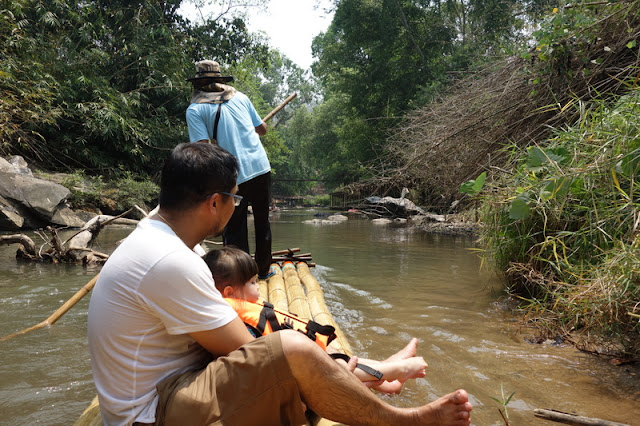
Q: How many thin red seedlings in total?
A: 0